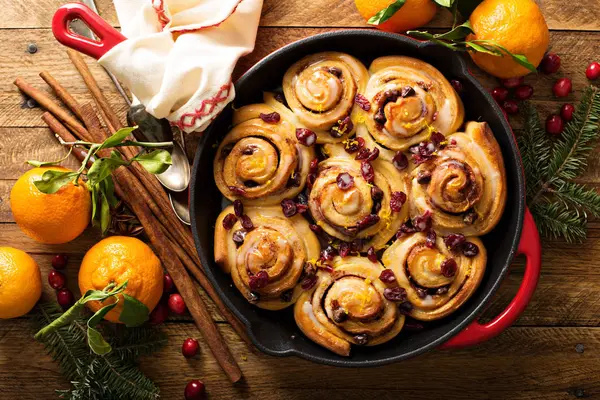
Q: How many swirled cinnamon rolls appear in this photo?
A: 8